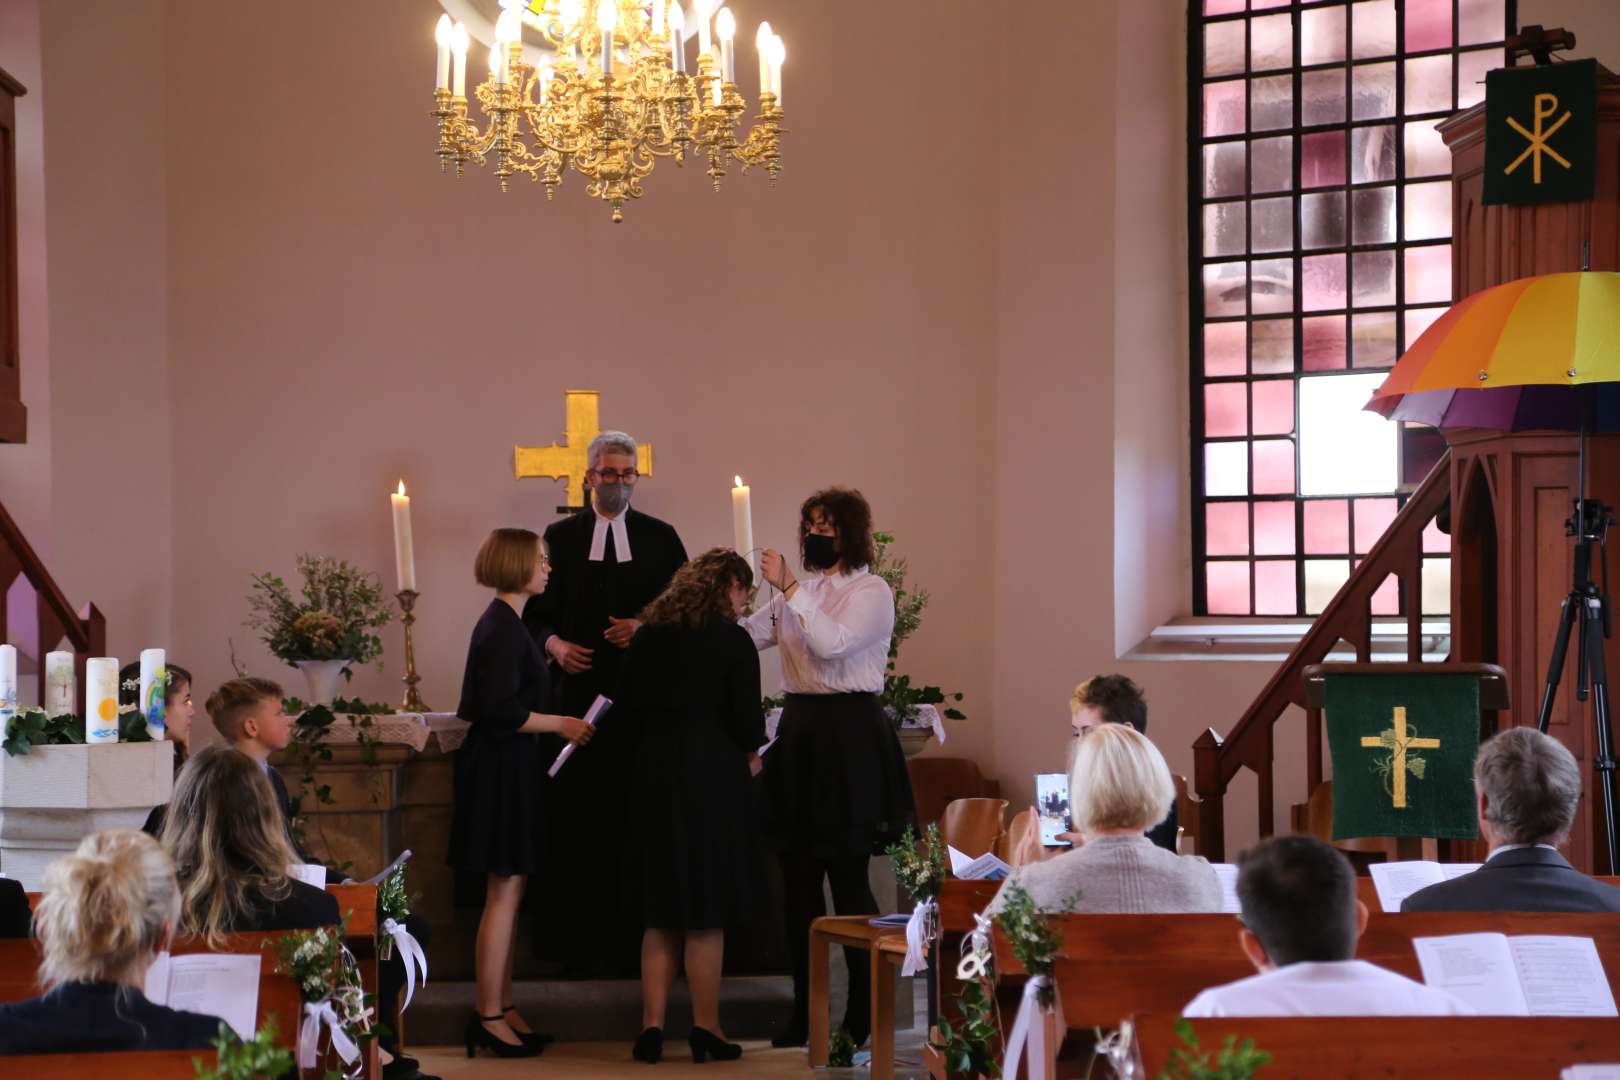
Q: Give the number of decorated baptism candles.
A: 4